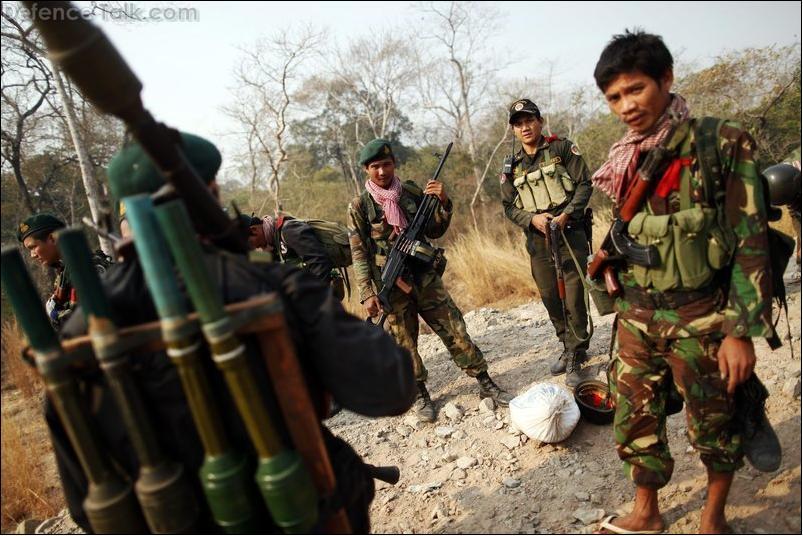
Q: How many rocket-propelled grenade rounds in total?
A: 5